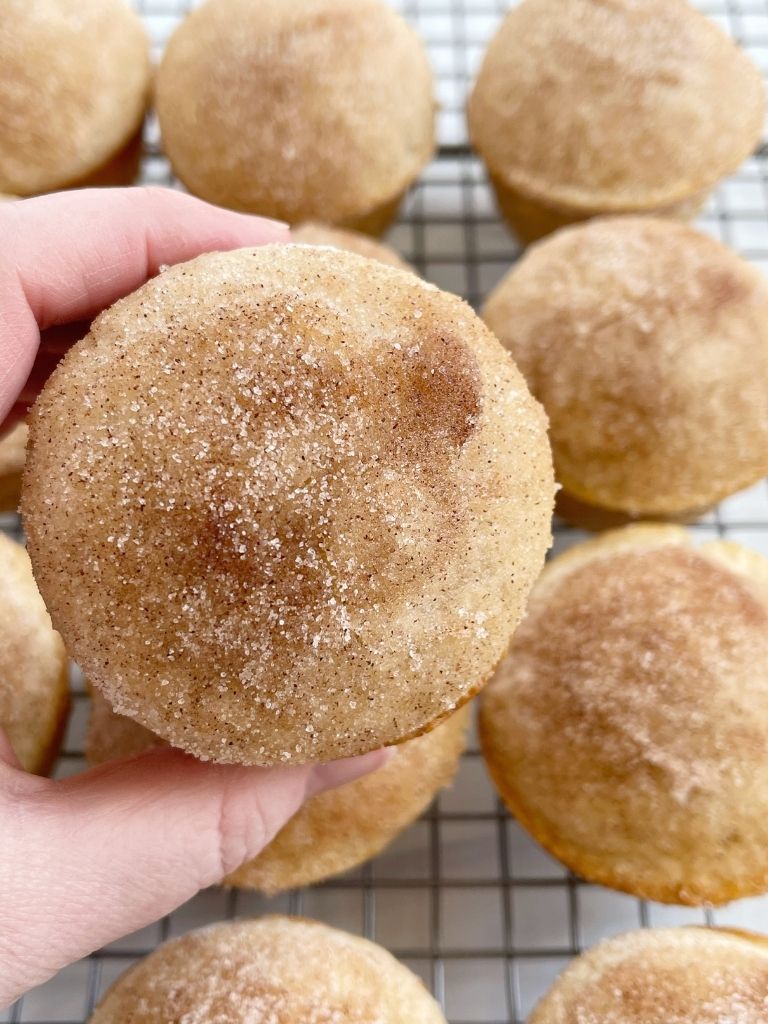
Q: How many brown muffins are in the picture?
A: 12